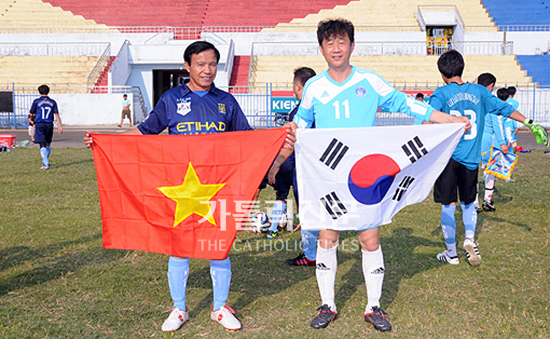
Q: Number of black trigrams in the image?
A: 4